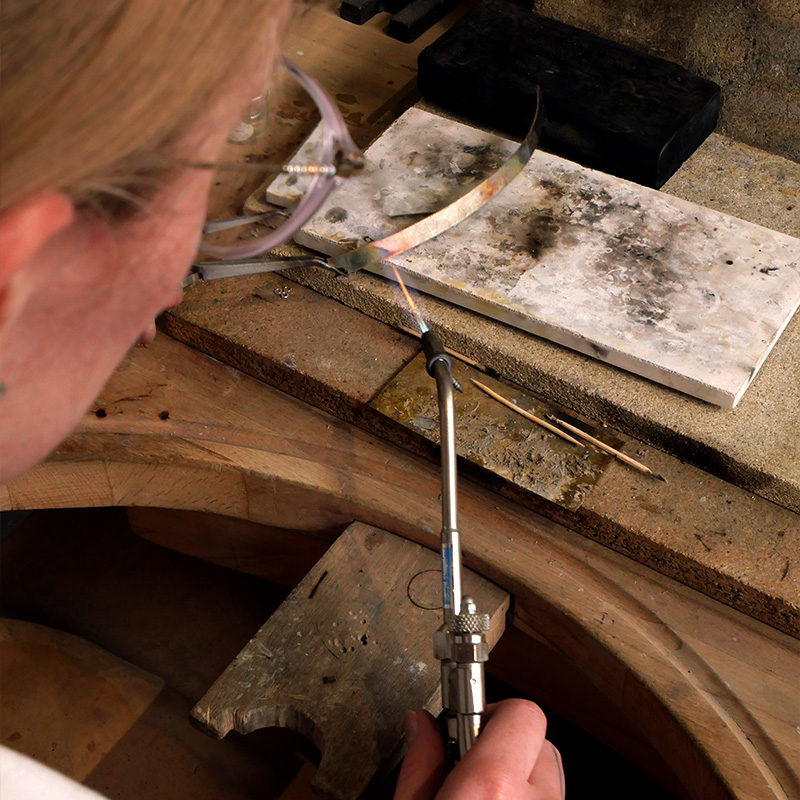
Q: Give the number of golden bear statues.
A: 0